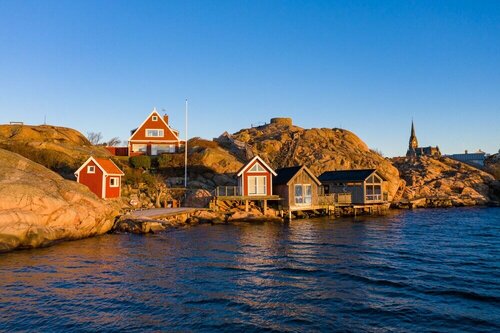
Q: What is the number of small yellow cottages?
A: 0